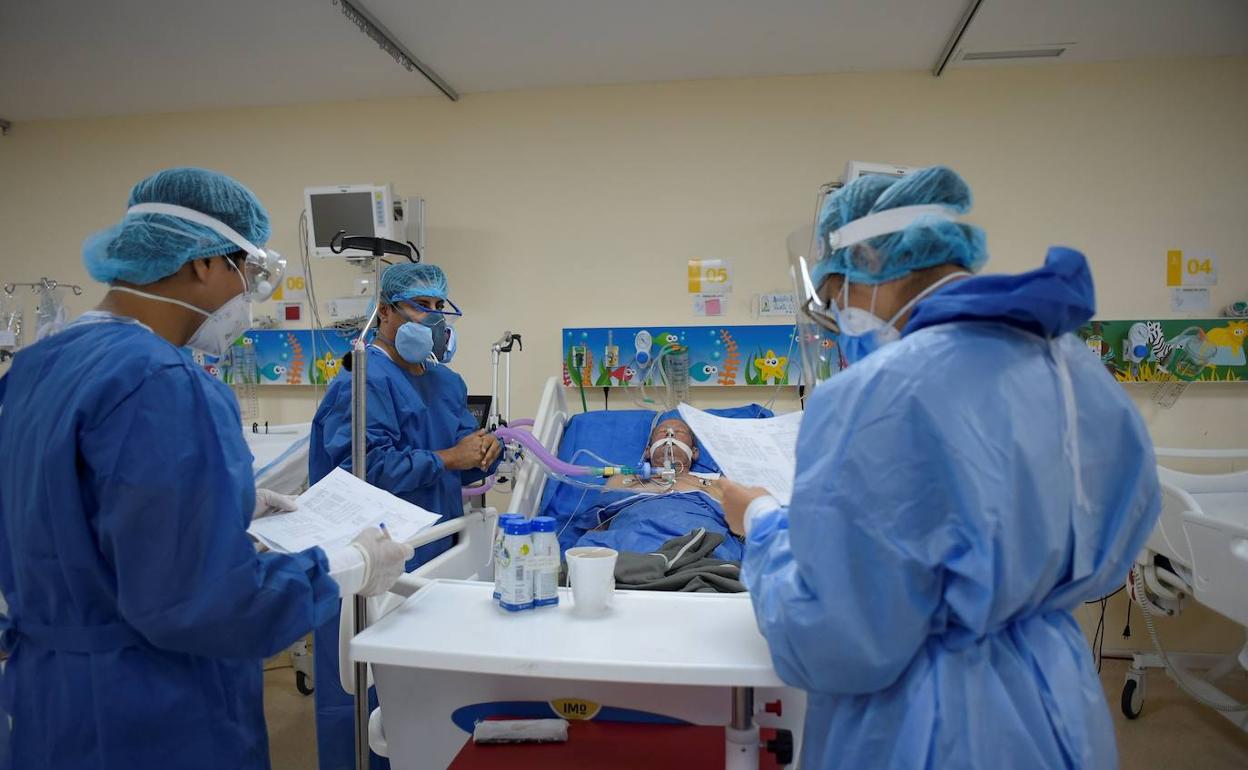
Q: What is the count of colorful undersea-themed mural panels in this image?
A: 2